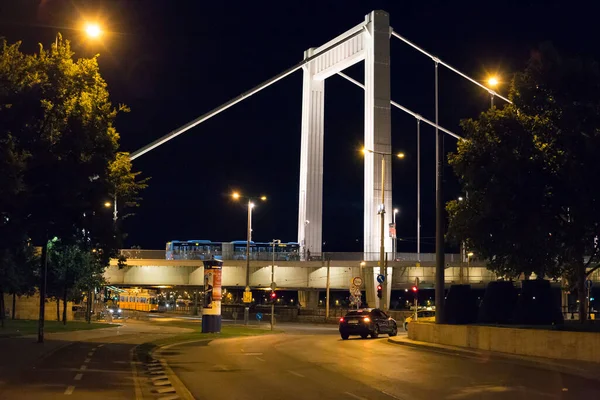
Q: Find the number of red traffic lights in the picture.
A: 3